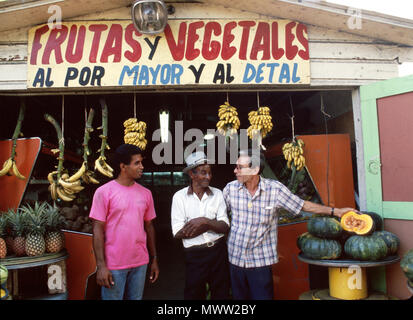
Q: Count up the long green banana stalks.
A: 4